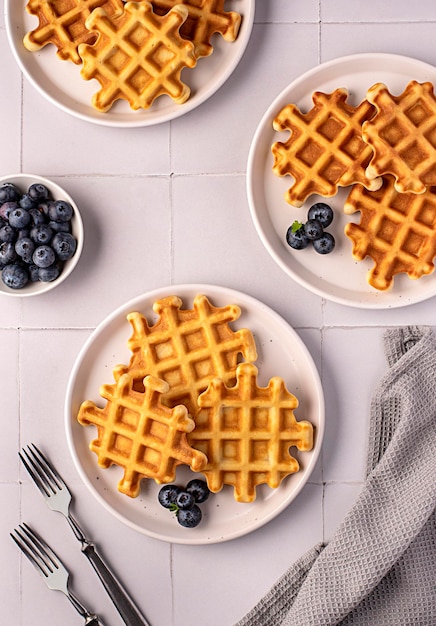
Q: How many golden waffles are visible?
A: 9